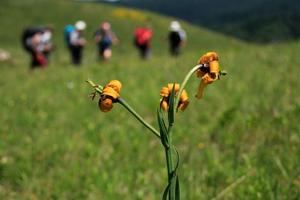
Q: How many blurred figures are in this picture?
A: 5